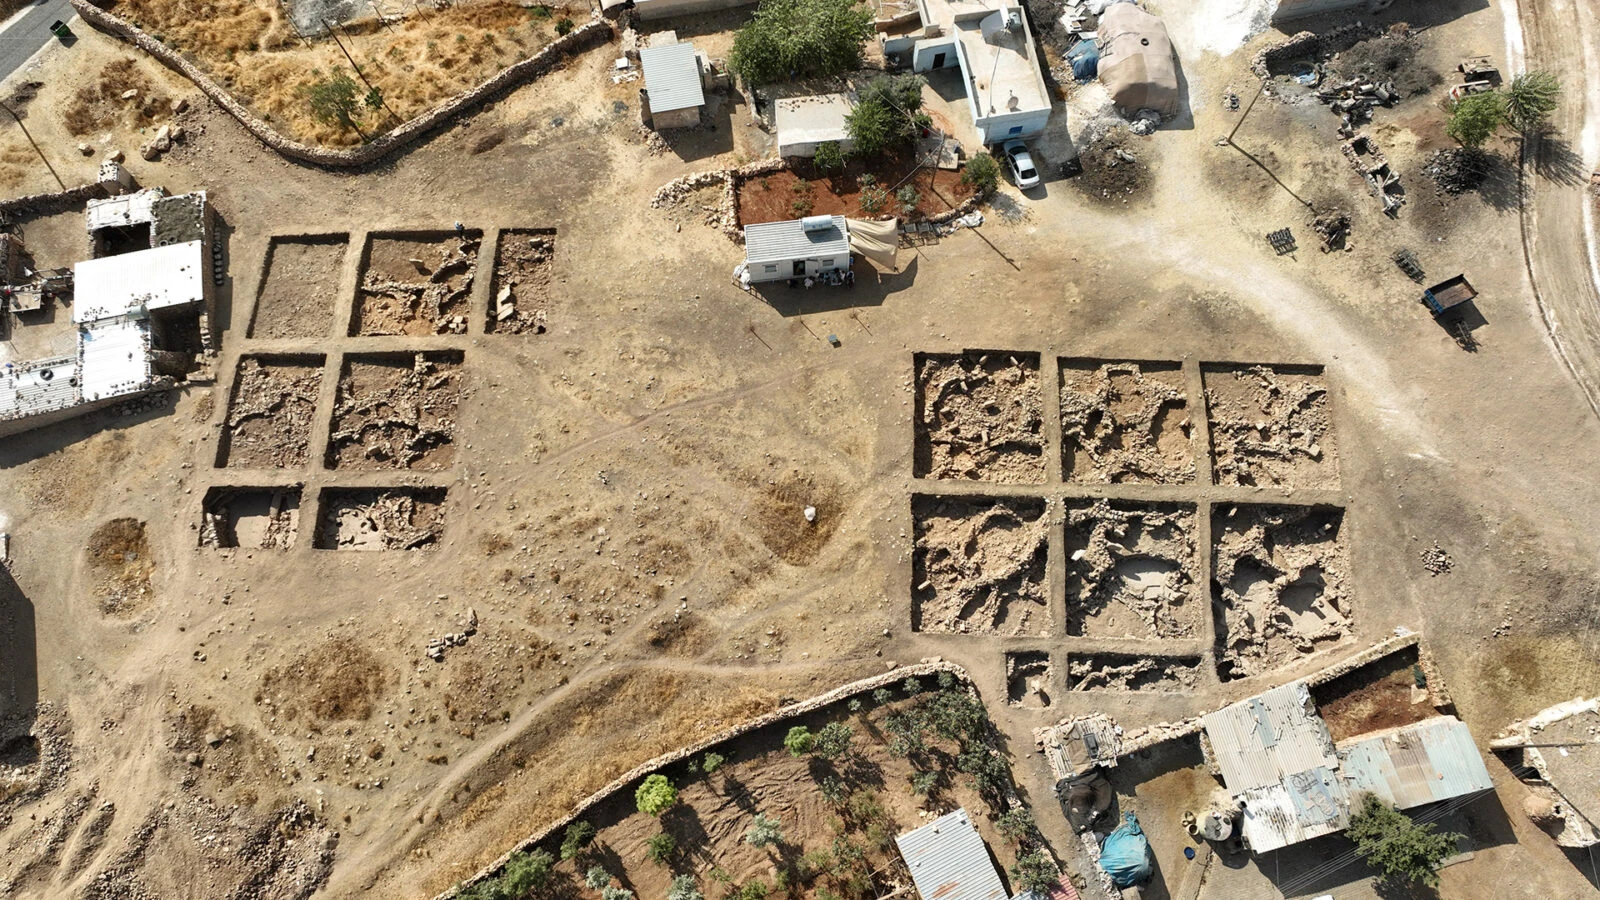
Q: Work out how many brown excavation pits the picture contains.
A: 15